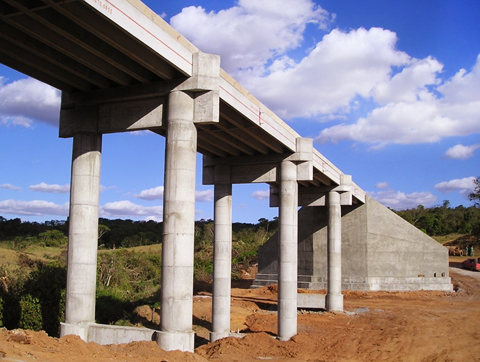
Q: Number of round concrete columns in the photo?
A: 5